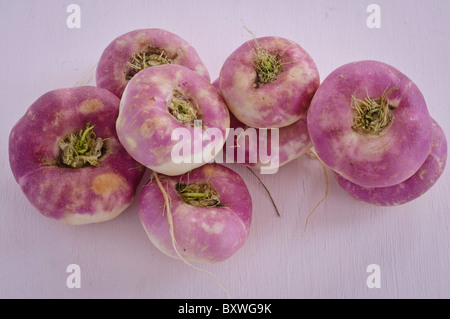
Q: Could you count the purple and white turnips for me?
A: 8